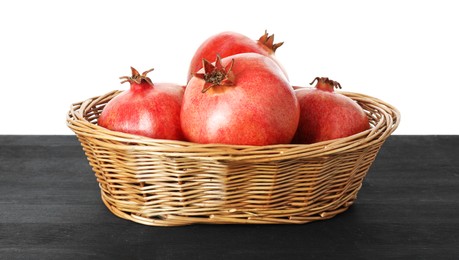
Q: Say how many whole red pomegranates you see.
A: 4